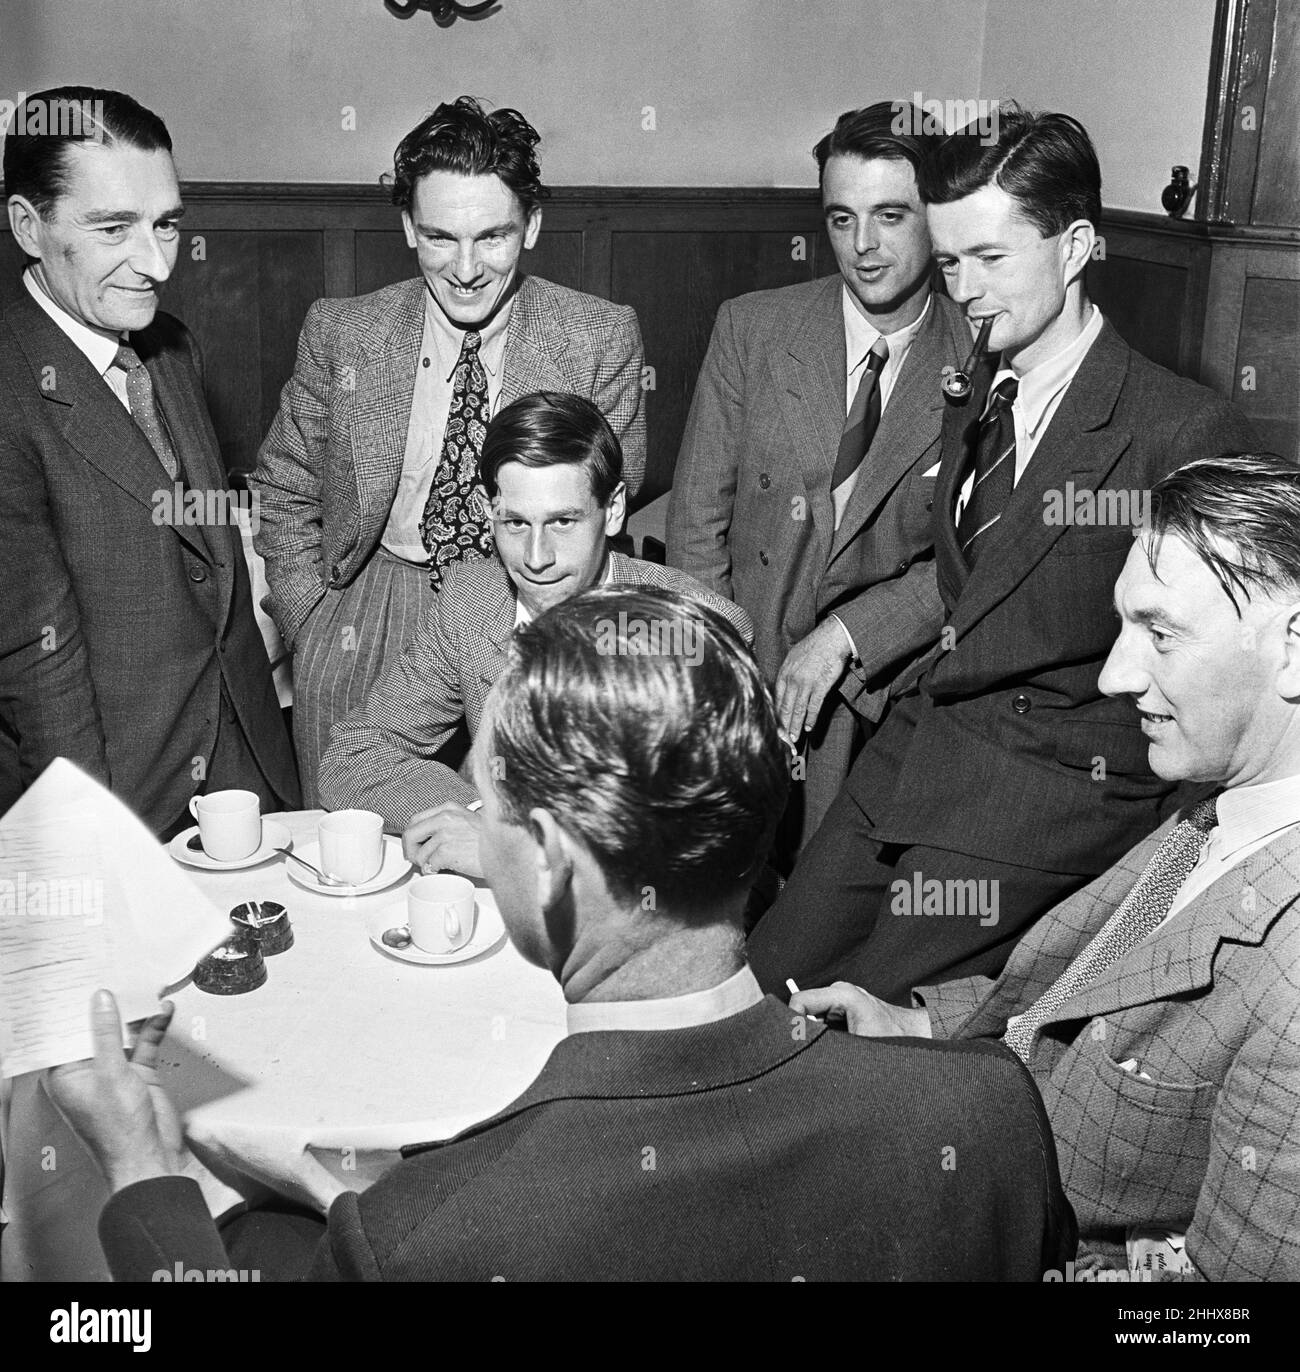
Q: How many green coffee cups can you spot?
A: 0